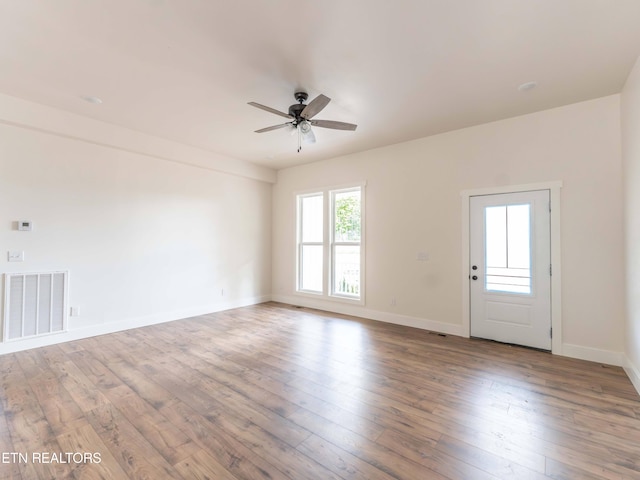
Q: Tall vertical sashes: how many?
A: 2